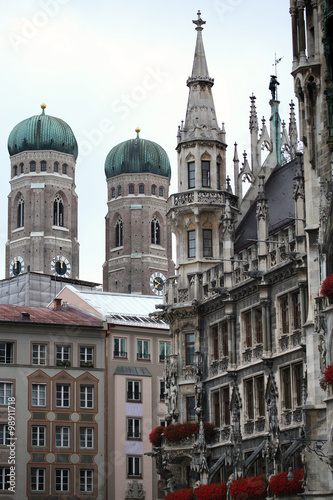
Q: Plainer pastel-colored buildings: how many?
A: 2